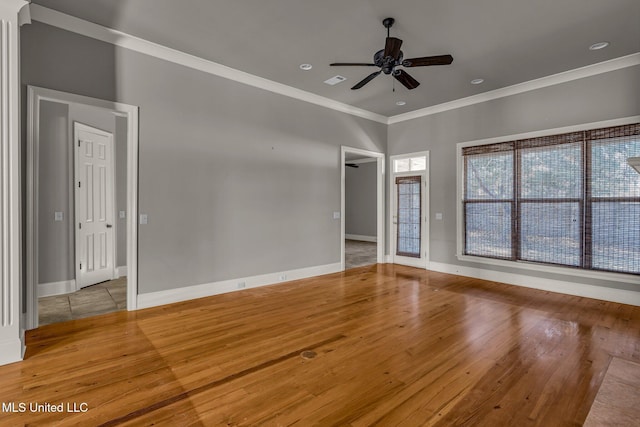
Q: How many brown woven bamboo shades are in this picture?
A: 4